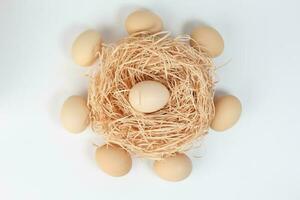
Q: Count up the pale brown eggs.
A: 8